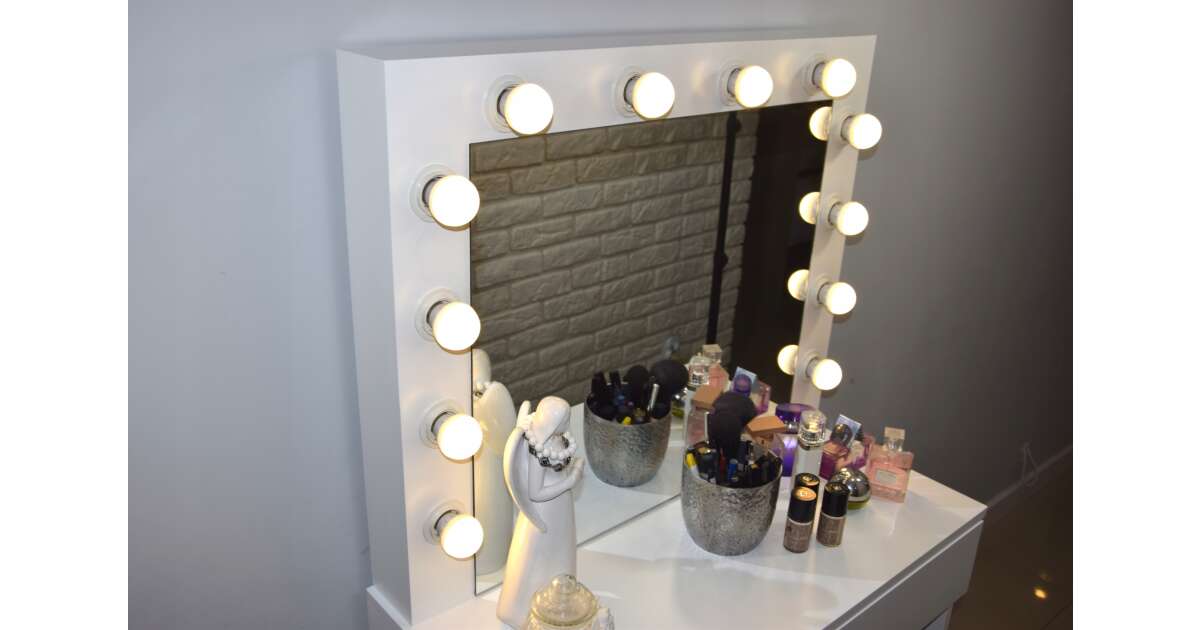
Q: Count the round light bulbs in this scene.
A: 12